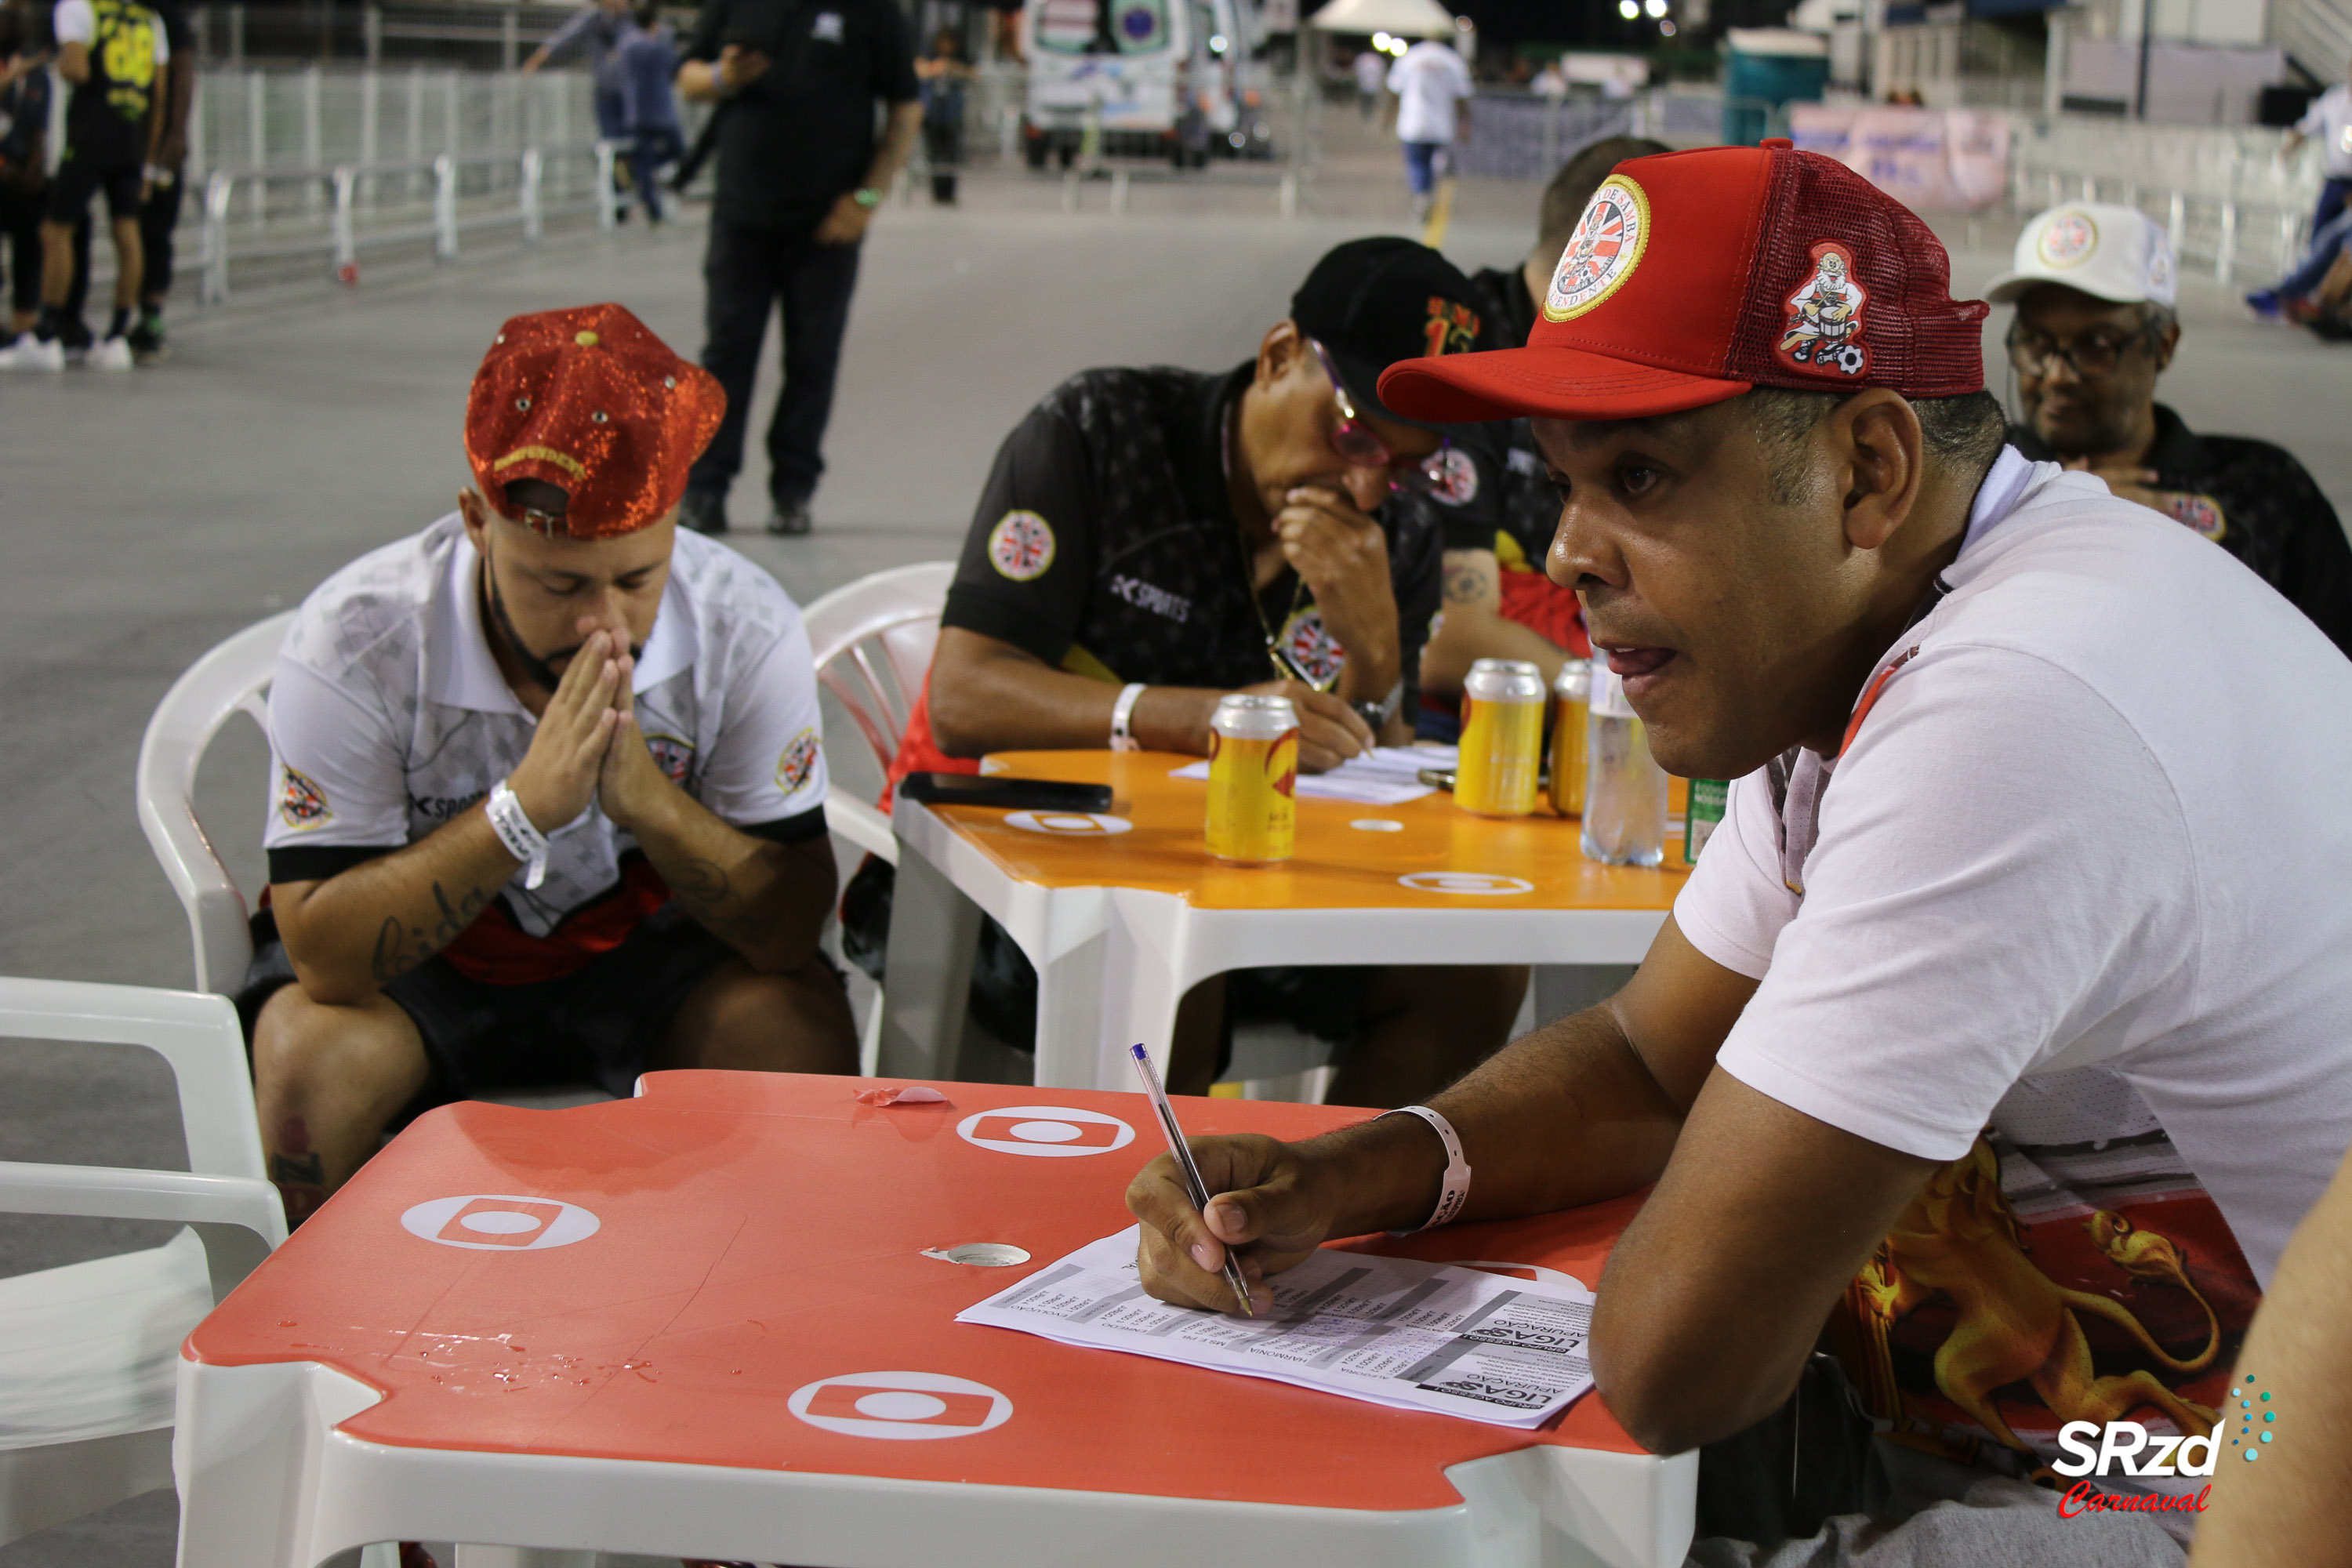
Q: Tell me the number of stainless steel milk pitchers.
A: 0